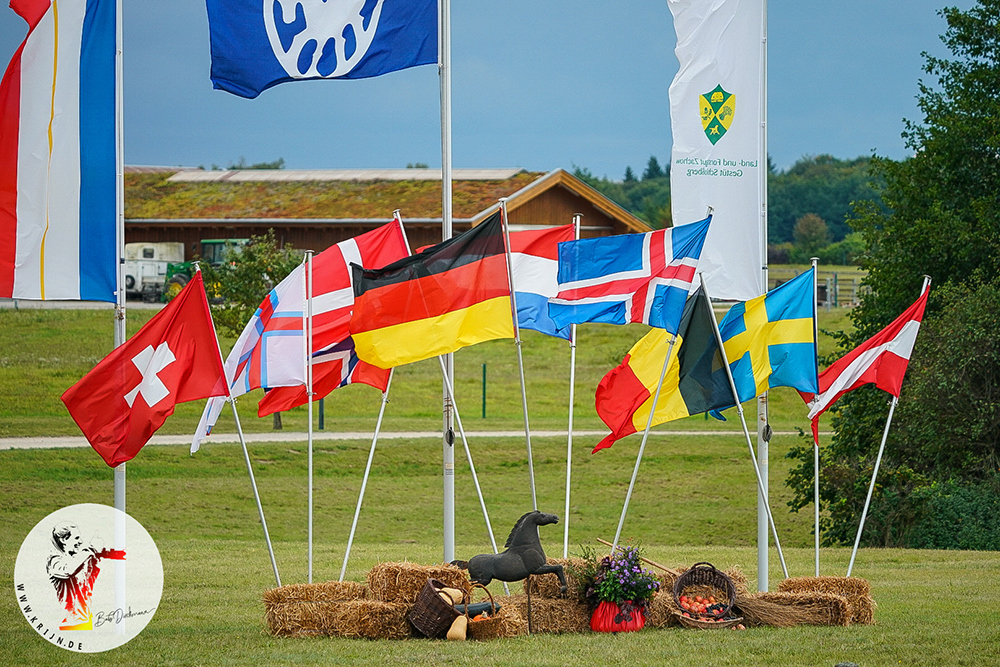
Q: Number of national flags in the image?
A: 10